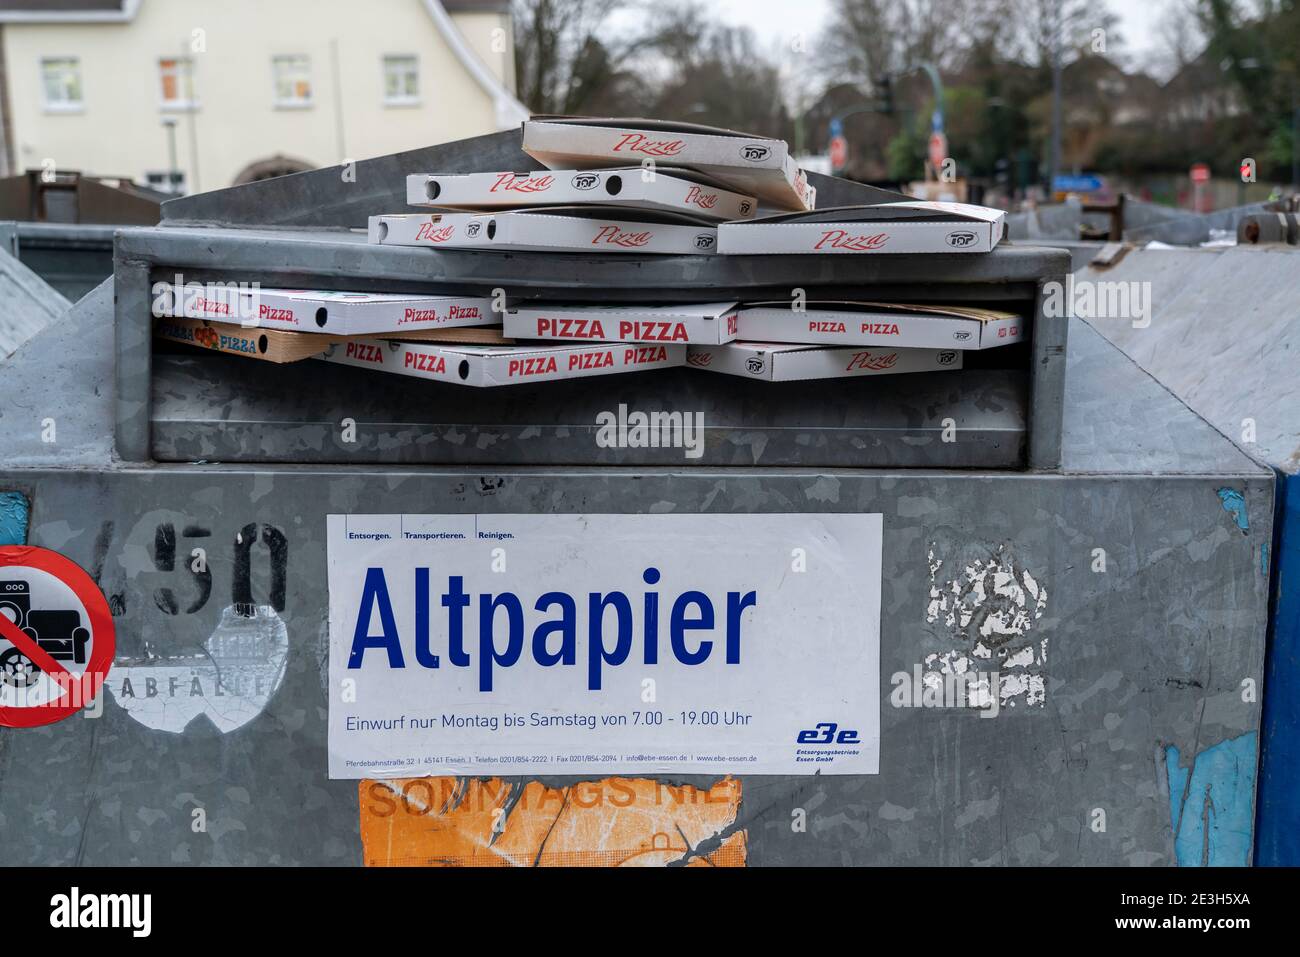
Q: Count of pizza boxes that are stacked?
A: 10